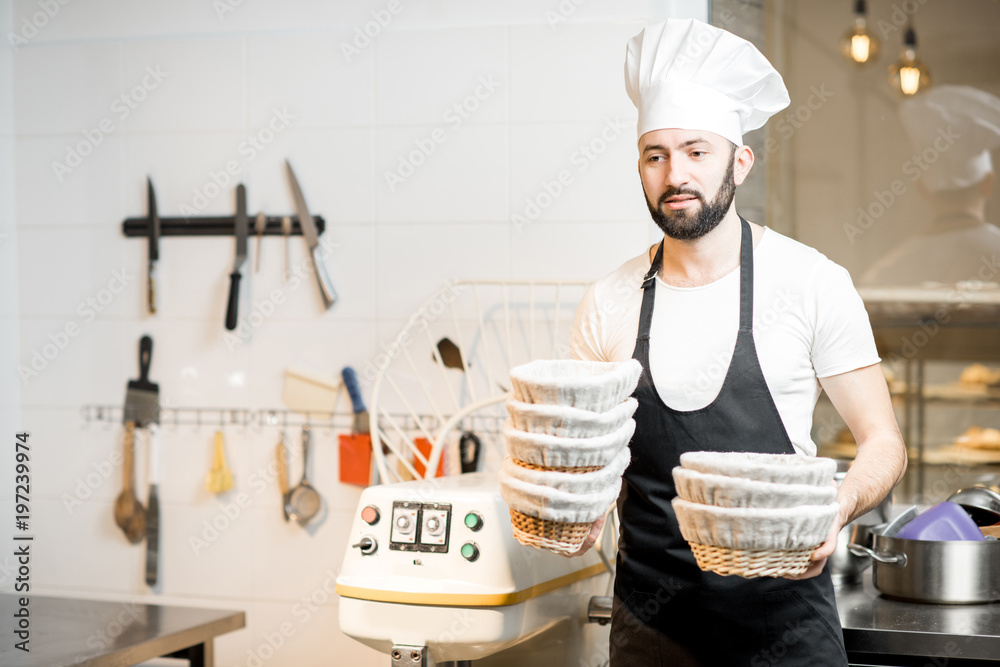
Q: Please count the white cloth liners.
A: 8